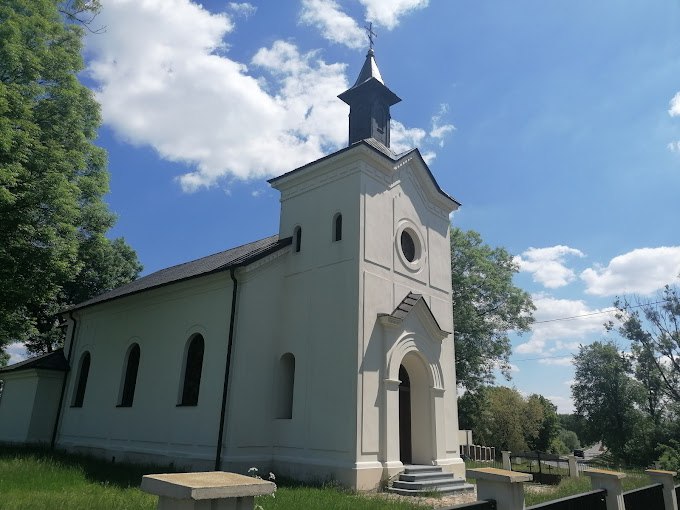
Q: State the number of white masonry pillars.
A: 6